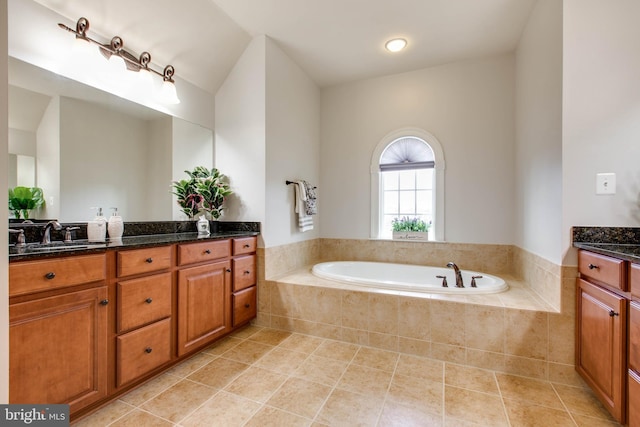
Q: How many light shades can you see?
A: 4